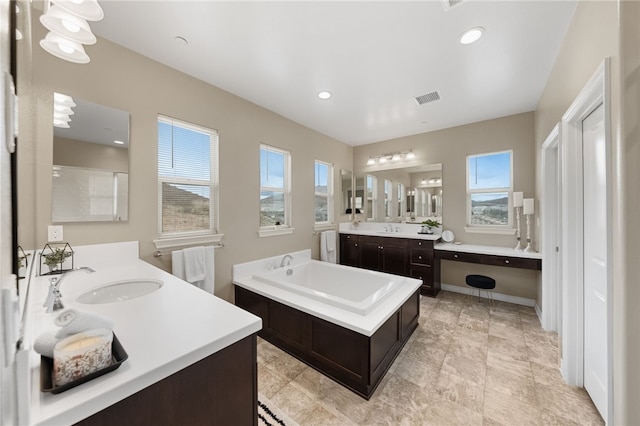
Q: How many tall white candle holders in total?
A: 2